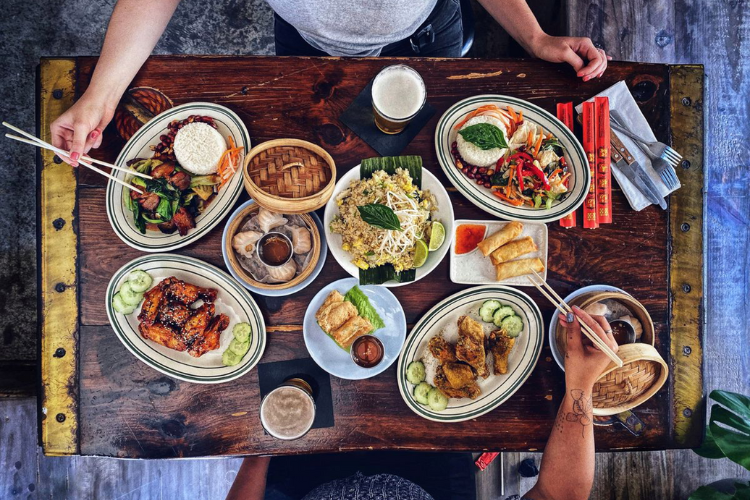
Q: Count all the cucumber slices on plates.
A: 12